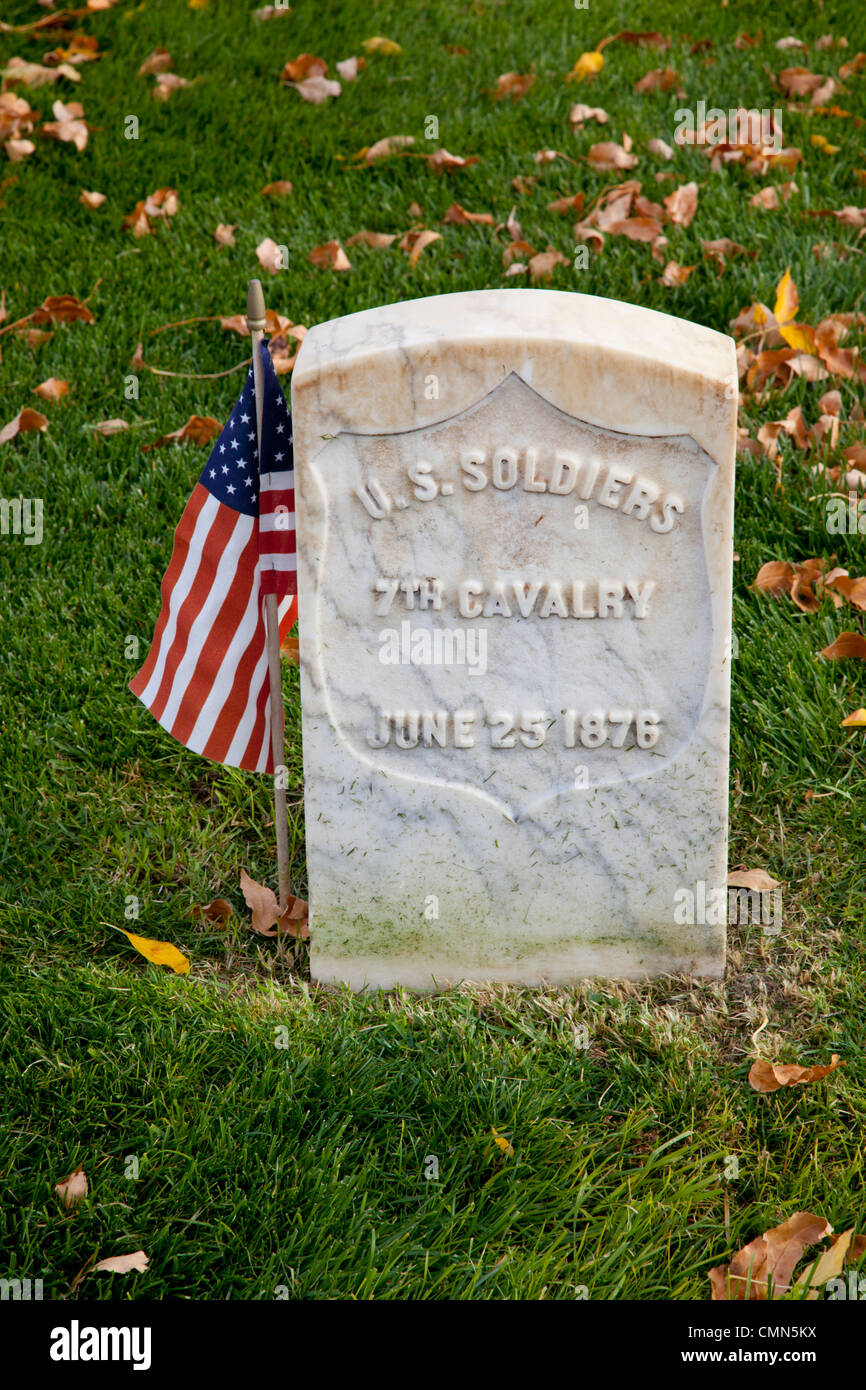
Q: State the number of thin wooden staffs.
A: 1